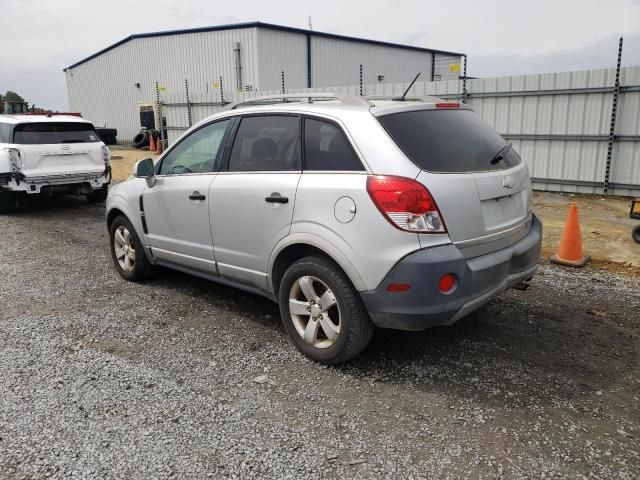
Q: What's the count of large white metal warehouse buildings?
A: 1